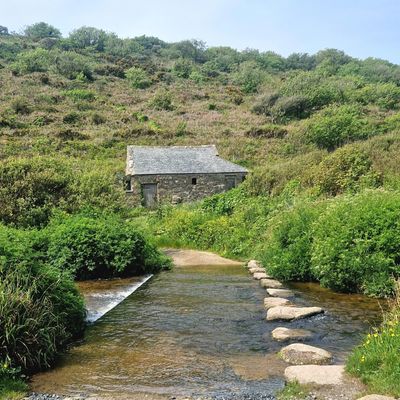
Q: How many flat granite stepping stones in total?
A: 11